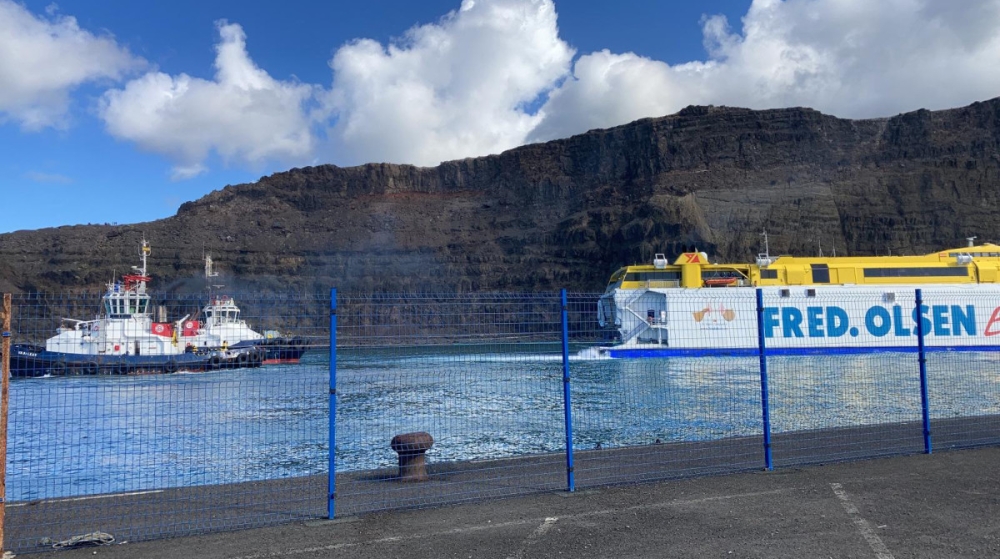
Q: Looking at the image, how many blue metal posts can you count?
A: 4